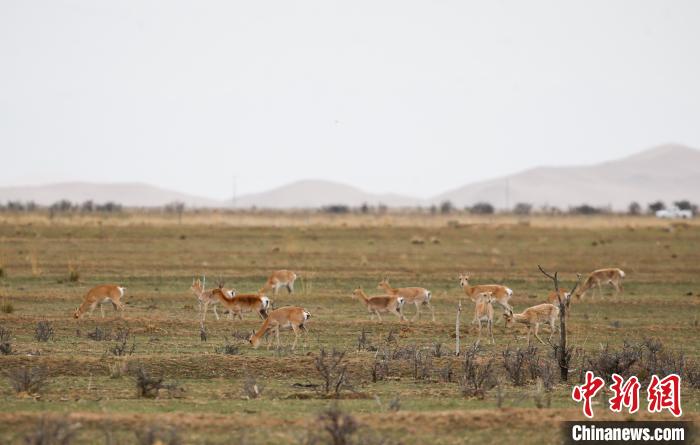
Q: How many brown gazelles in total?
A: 12